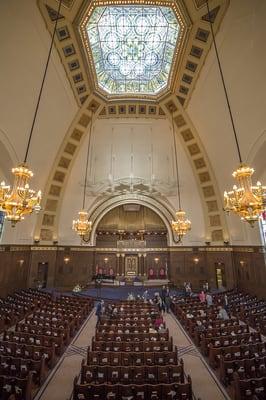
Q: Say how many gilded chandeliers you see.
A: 4